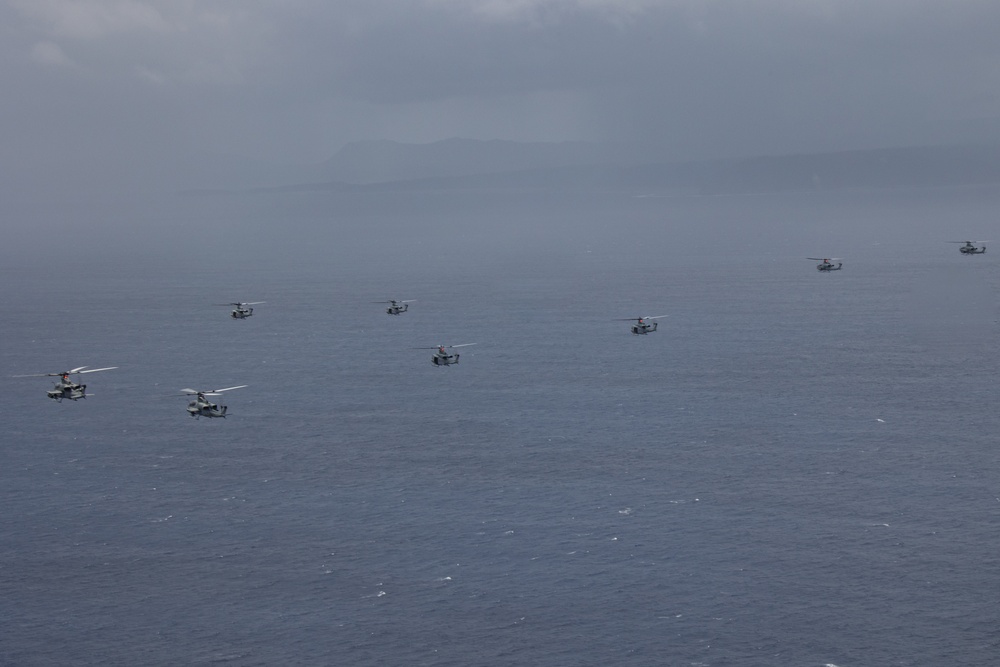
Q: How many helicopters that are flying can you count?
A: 8